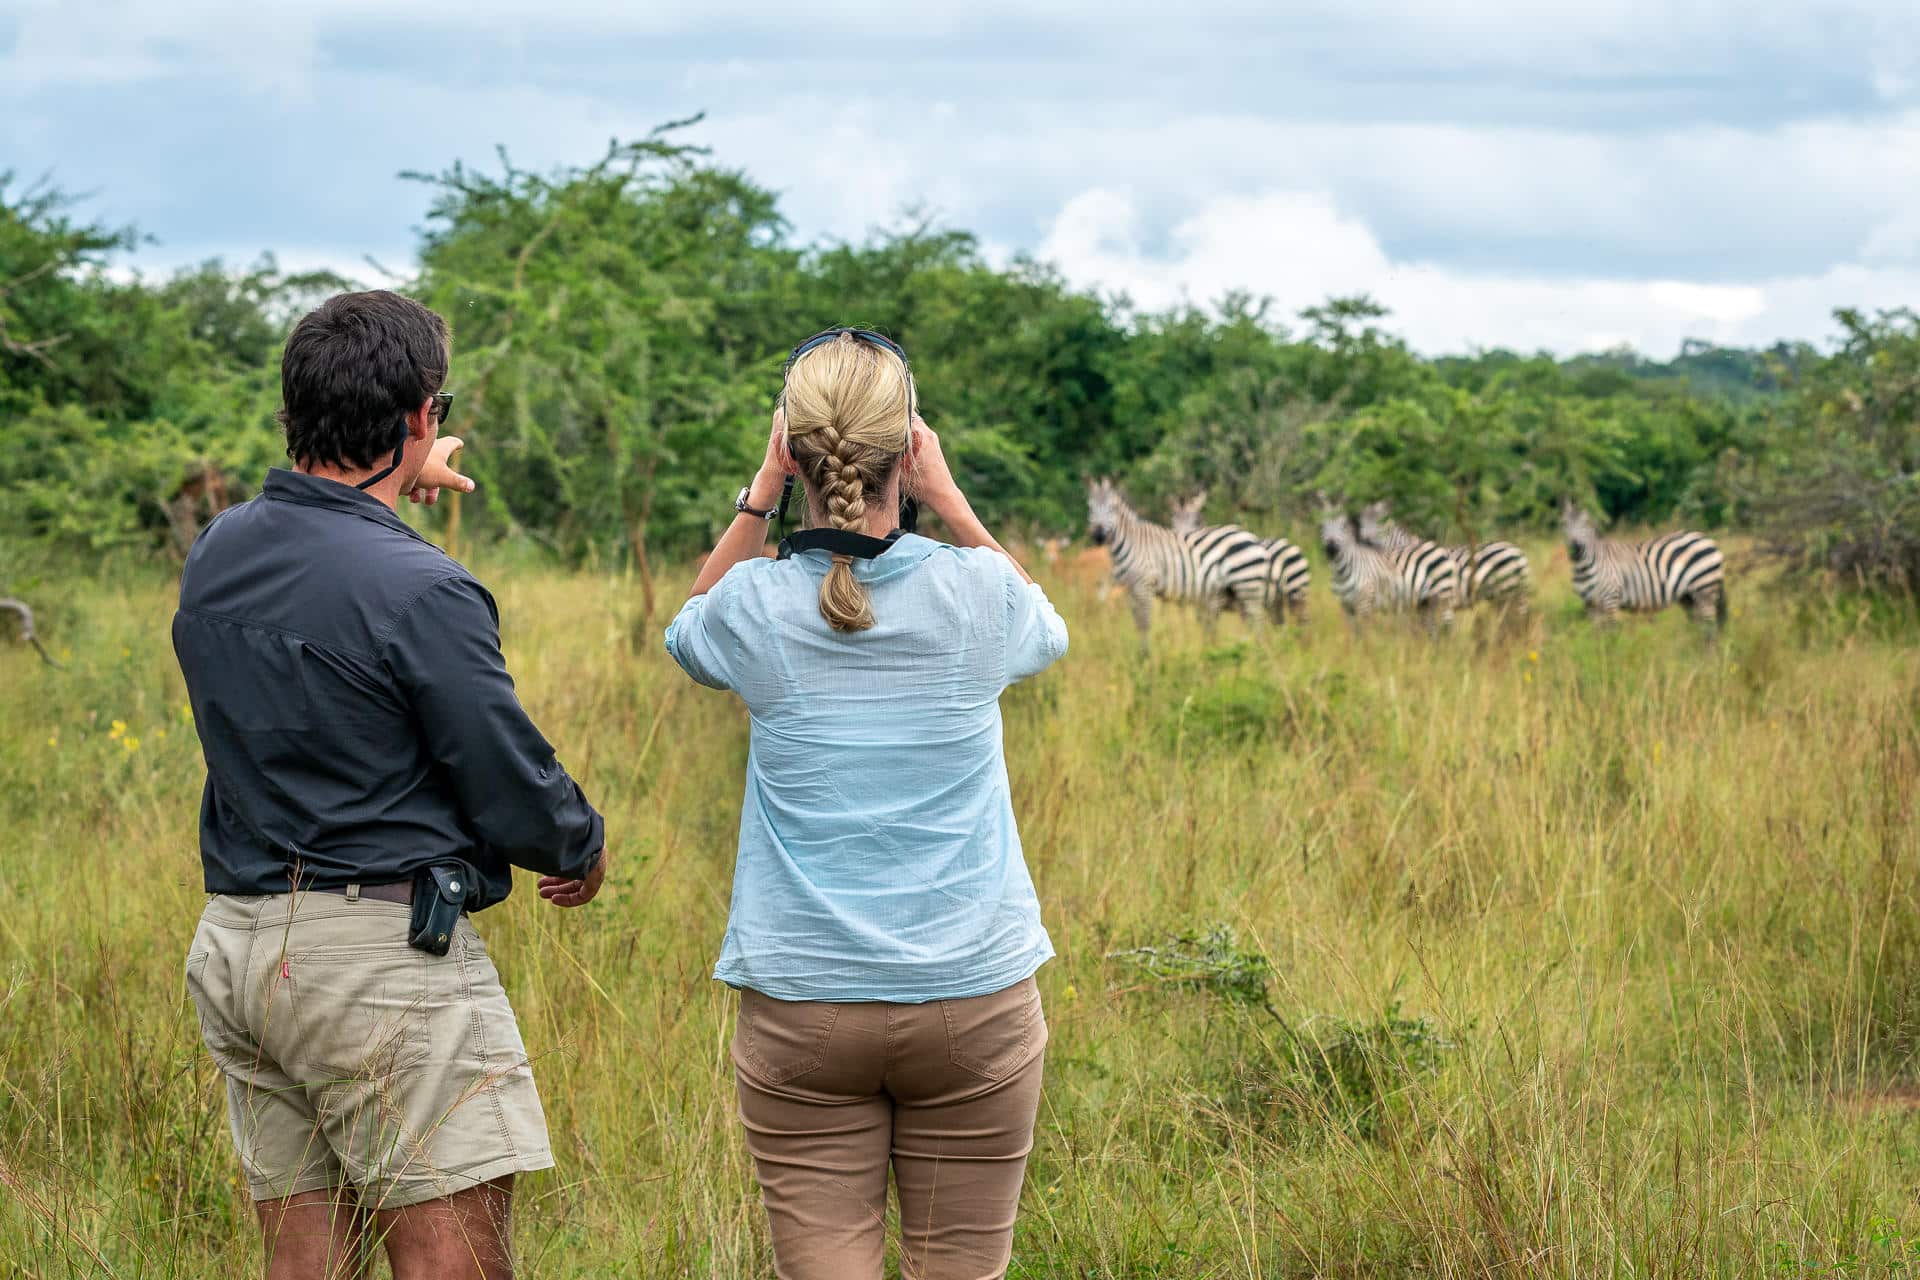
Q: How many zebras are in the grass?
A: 5